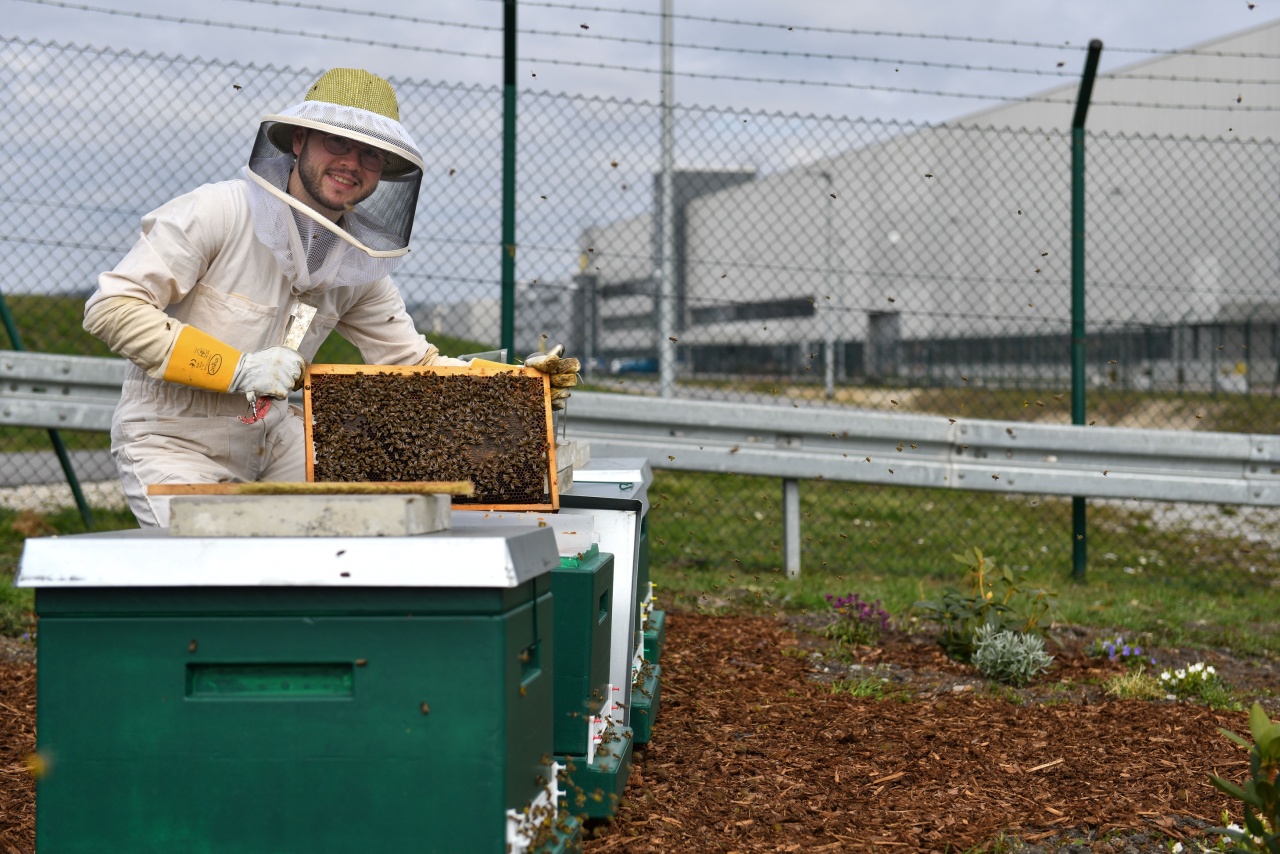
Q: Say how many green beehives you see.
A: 4